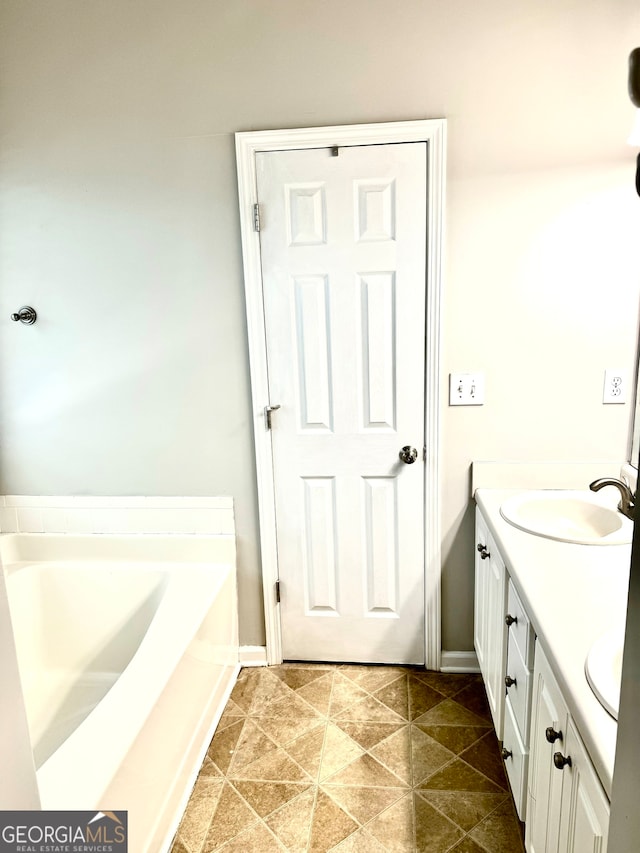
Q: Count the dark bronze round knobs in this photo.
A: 7